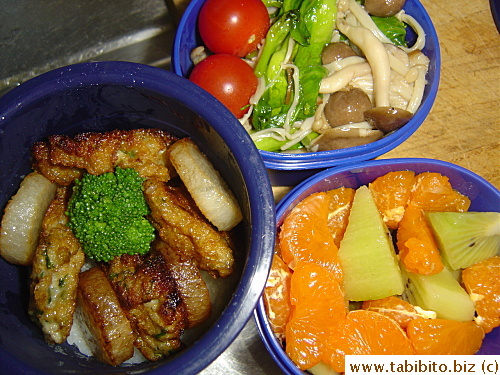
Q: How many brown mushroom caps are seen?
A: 5